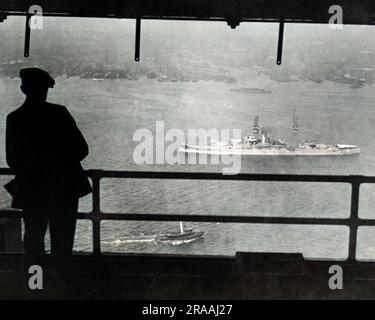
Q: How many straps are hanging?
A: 3